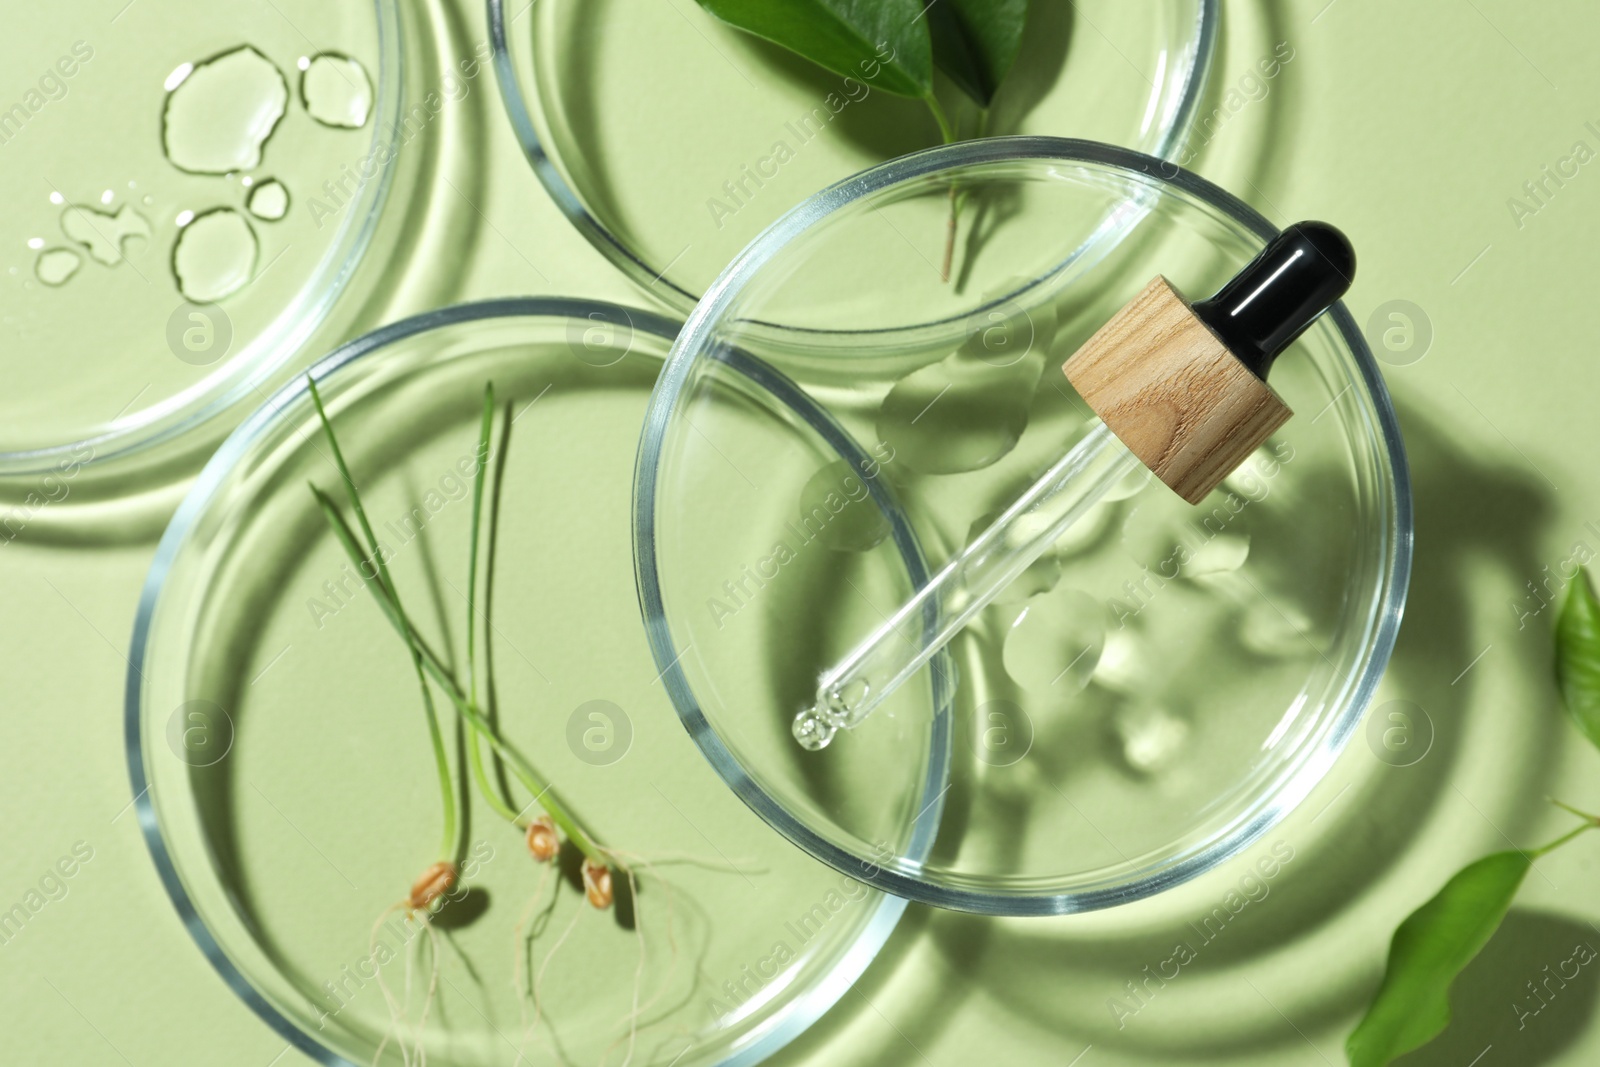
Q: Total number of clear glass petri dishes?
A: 4